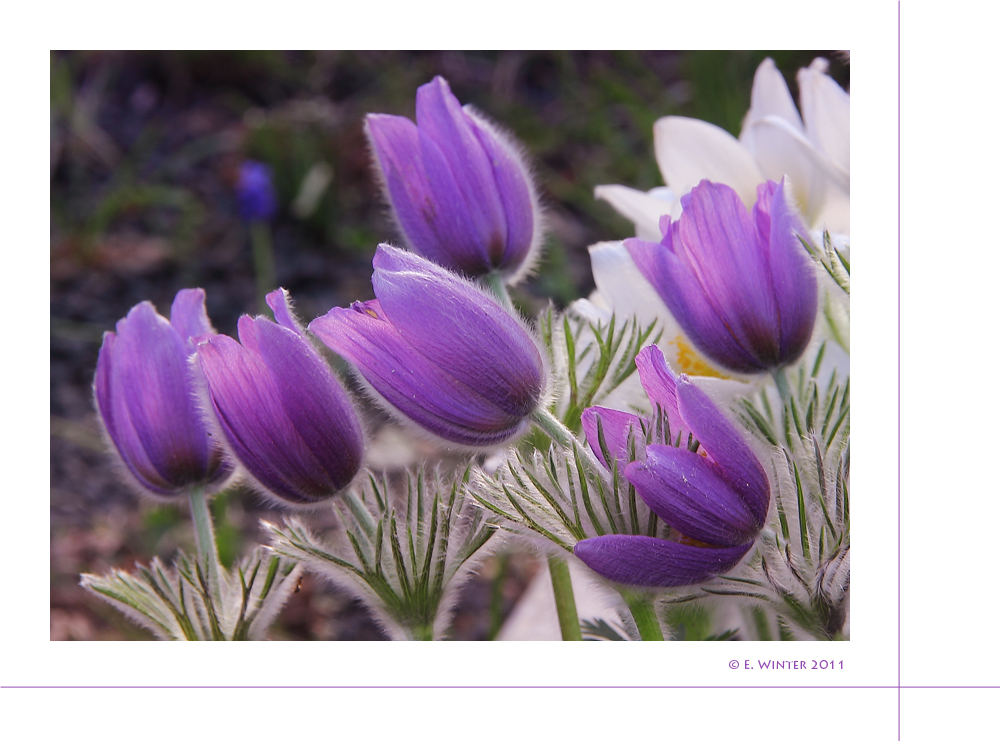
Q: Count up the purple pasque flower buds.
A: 6